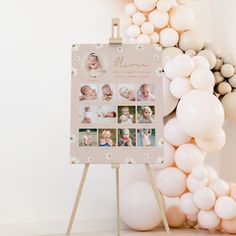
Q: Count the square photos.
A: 12